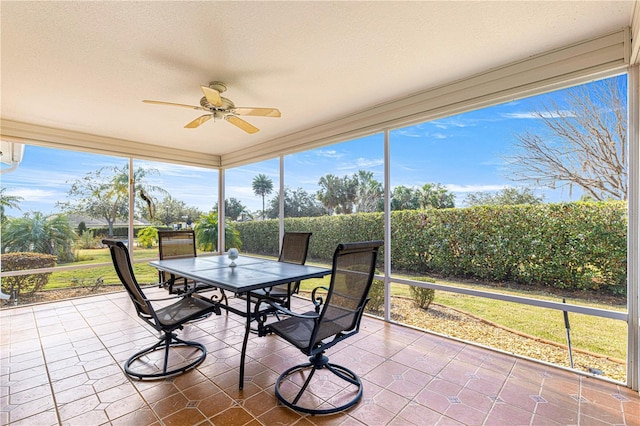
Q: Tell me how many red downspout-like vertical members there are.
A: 0